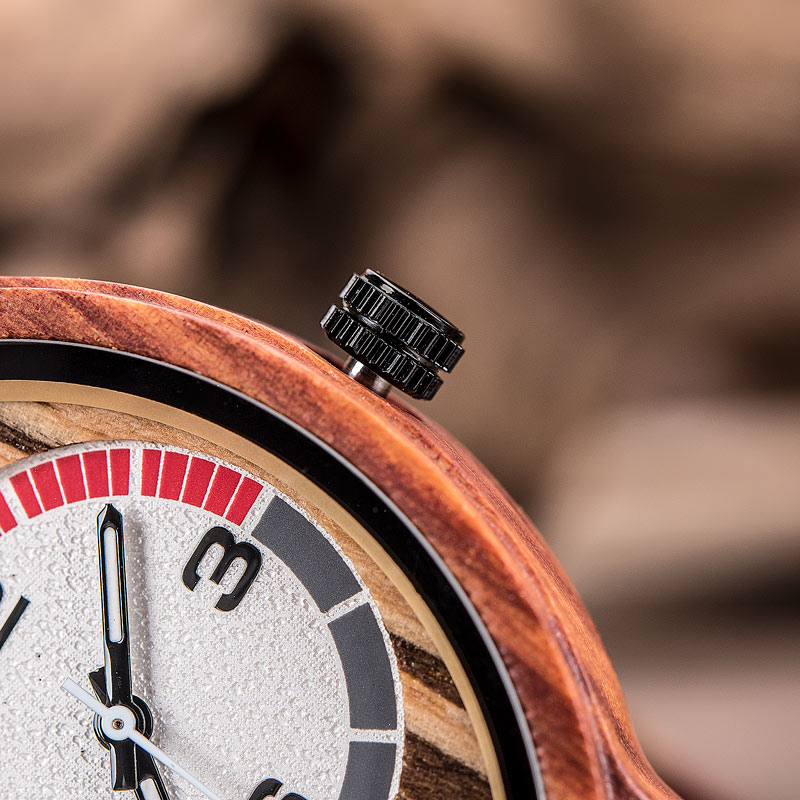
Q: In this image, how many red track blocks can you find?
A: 11